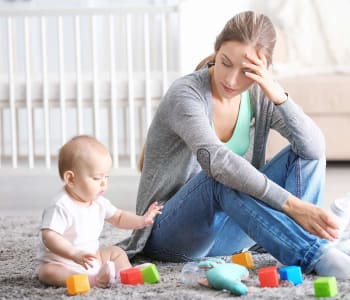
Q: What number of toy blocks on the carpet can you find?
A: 7